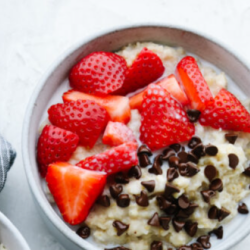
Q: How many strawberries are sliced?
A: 12